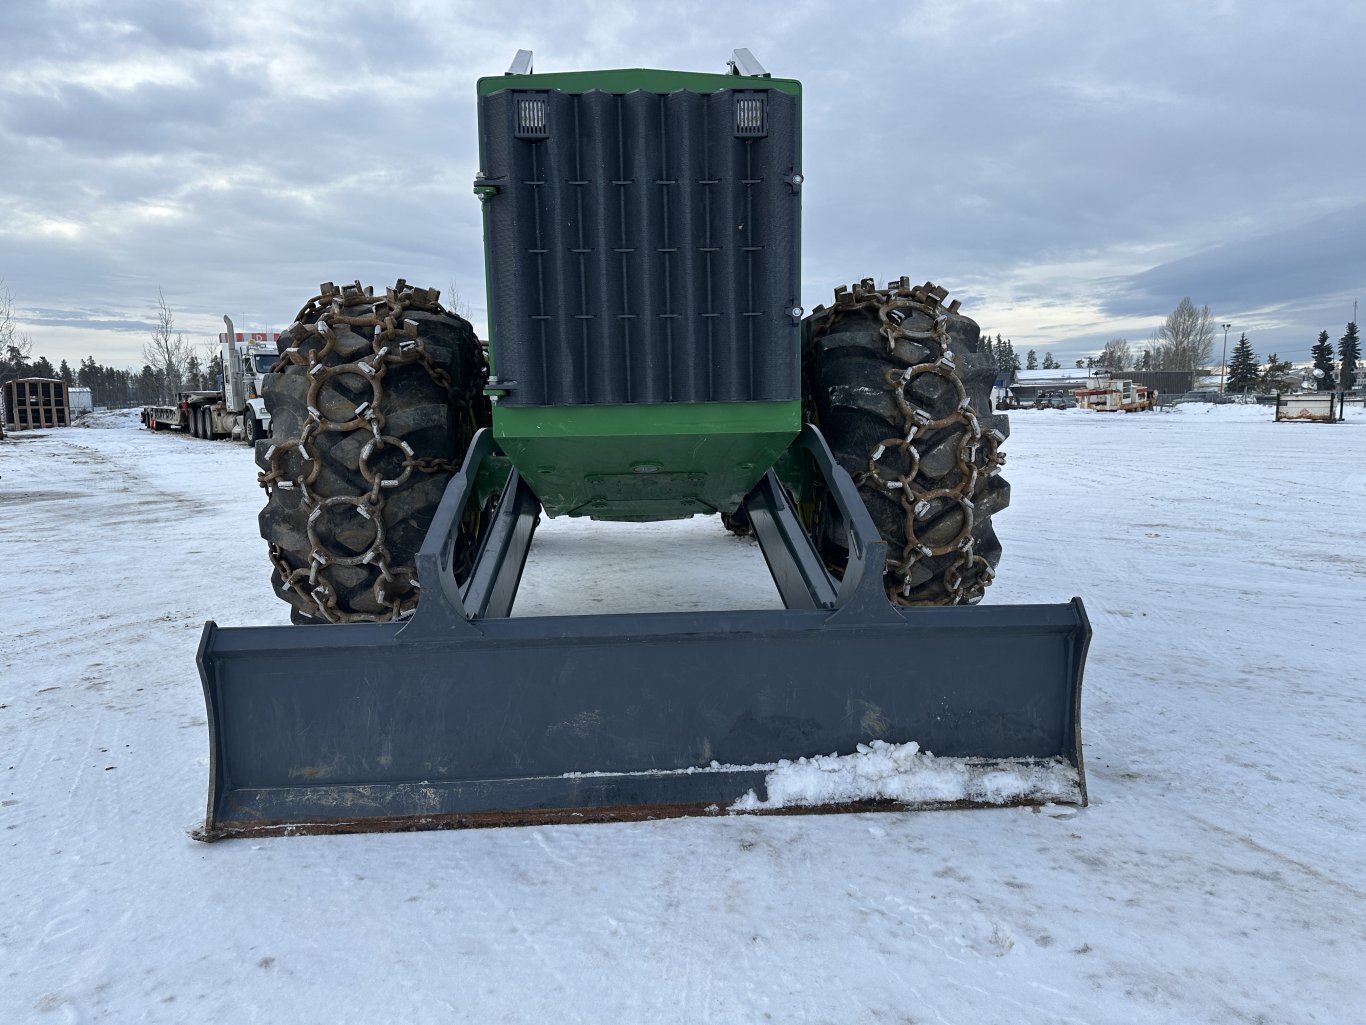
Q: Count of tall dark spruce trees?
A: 3